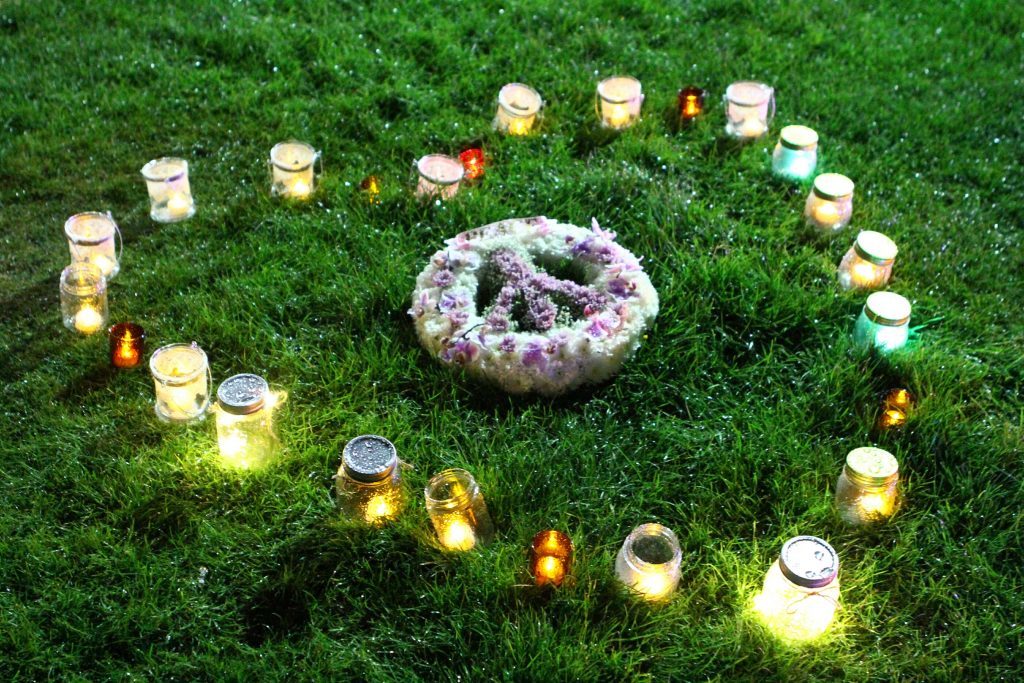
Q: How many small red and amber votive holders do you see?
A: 6